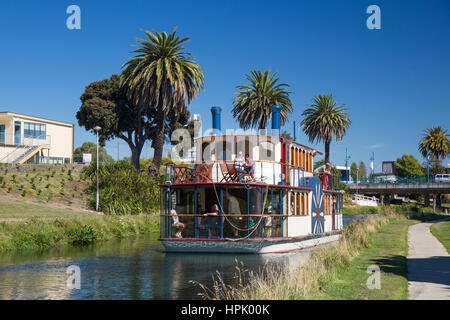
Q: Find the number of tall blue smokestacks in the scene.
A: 2